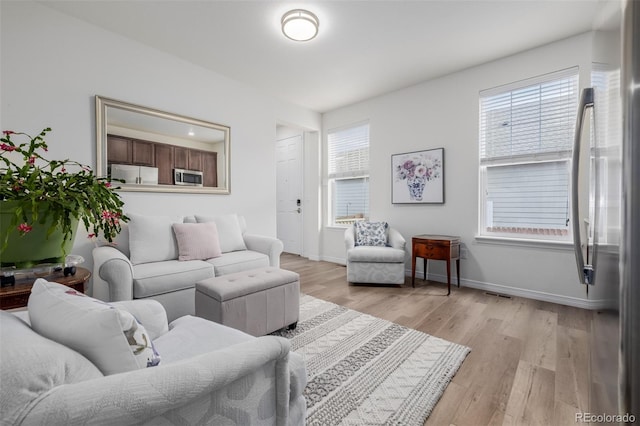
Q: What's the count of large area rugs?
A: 1